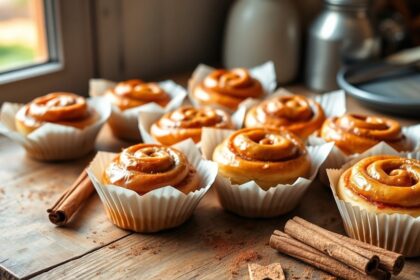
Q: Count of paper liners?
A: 9